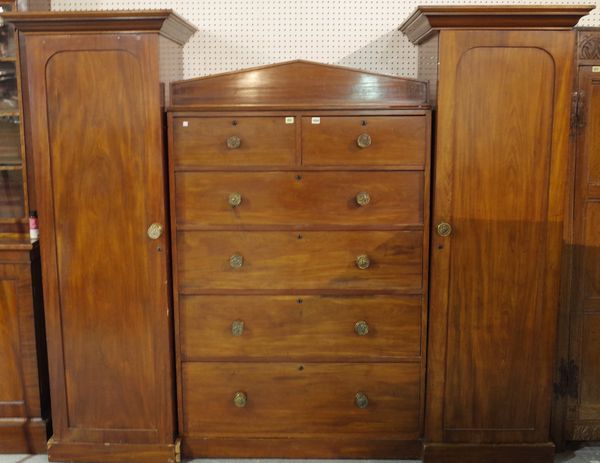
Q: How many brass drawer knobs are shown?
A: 10